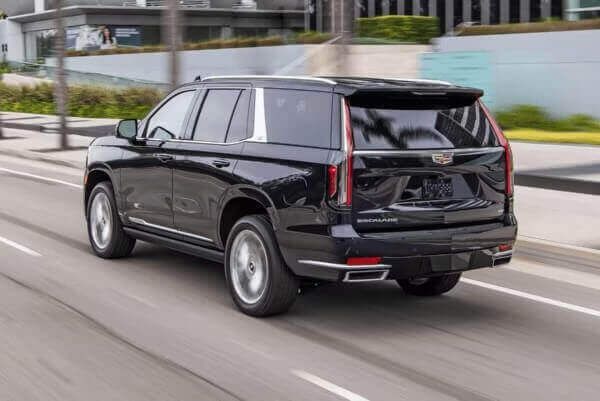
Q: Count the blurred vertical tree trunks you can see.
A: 3